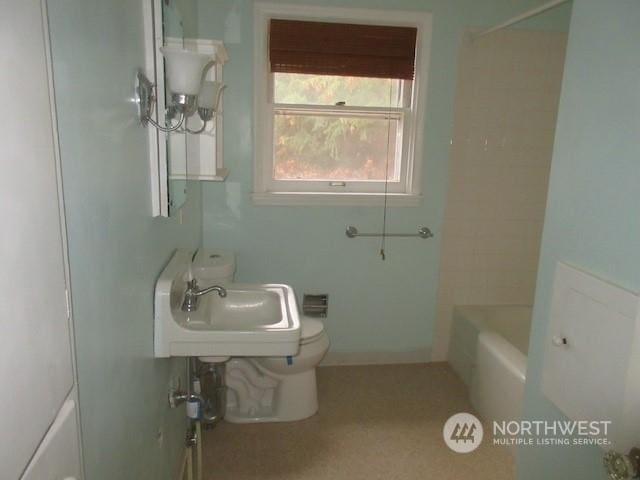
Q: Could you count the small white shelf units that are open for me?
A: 1